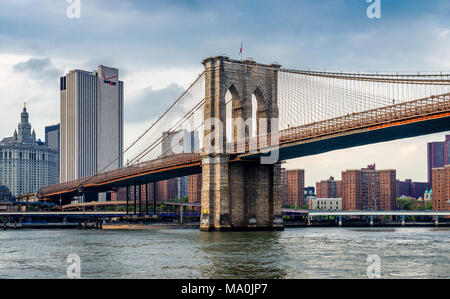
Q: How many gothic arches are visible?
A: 2